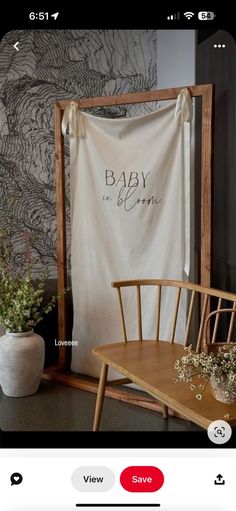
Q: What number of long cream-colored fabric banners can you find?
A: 1